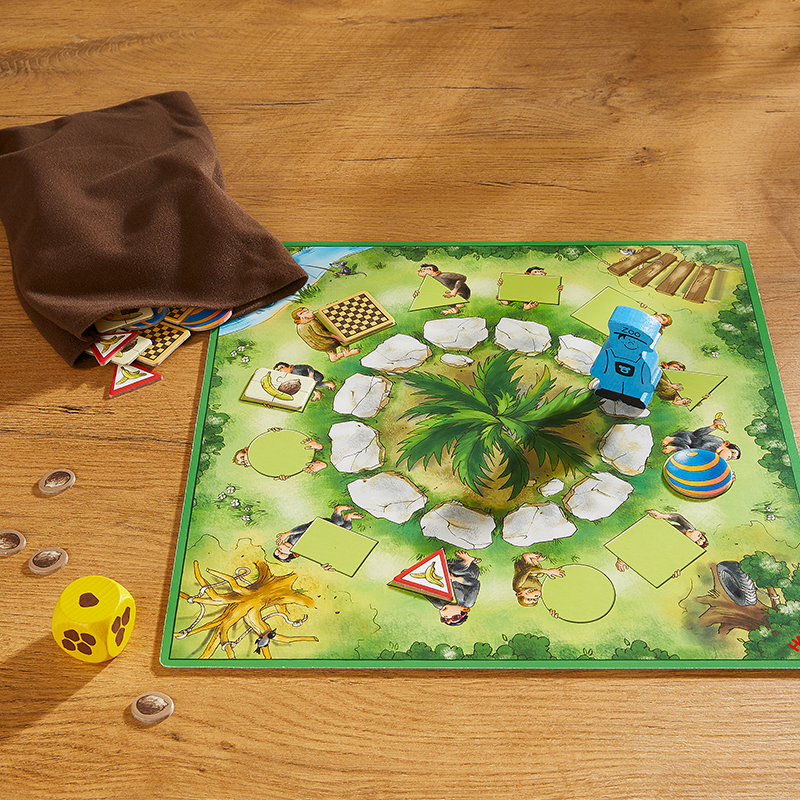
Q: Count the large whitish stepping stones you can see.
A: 12